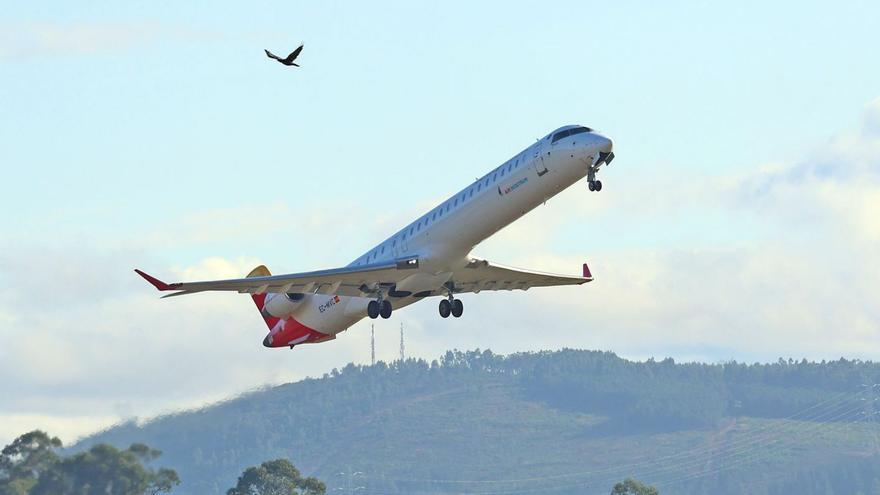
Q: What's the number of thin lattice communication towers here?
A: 2